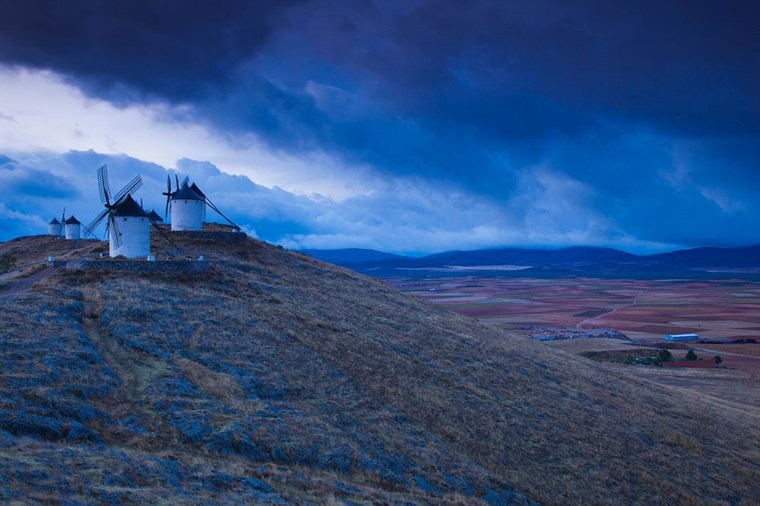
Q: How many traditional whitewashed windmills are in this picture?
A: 6